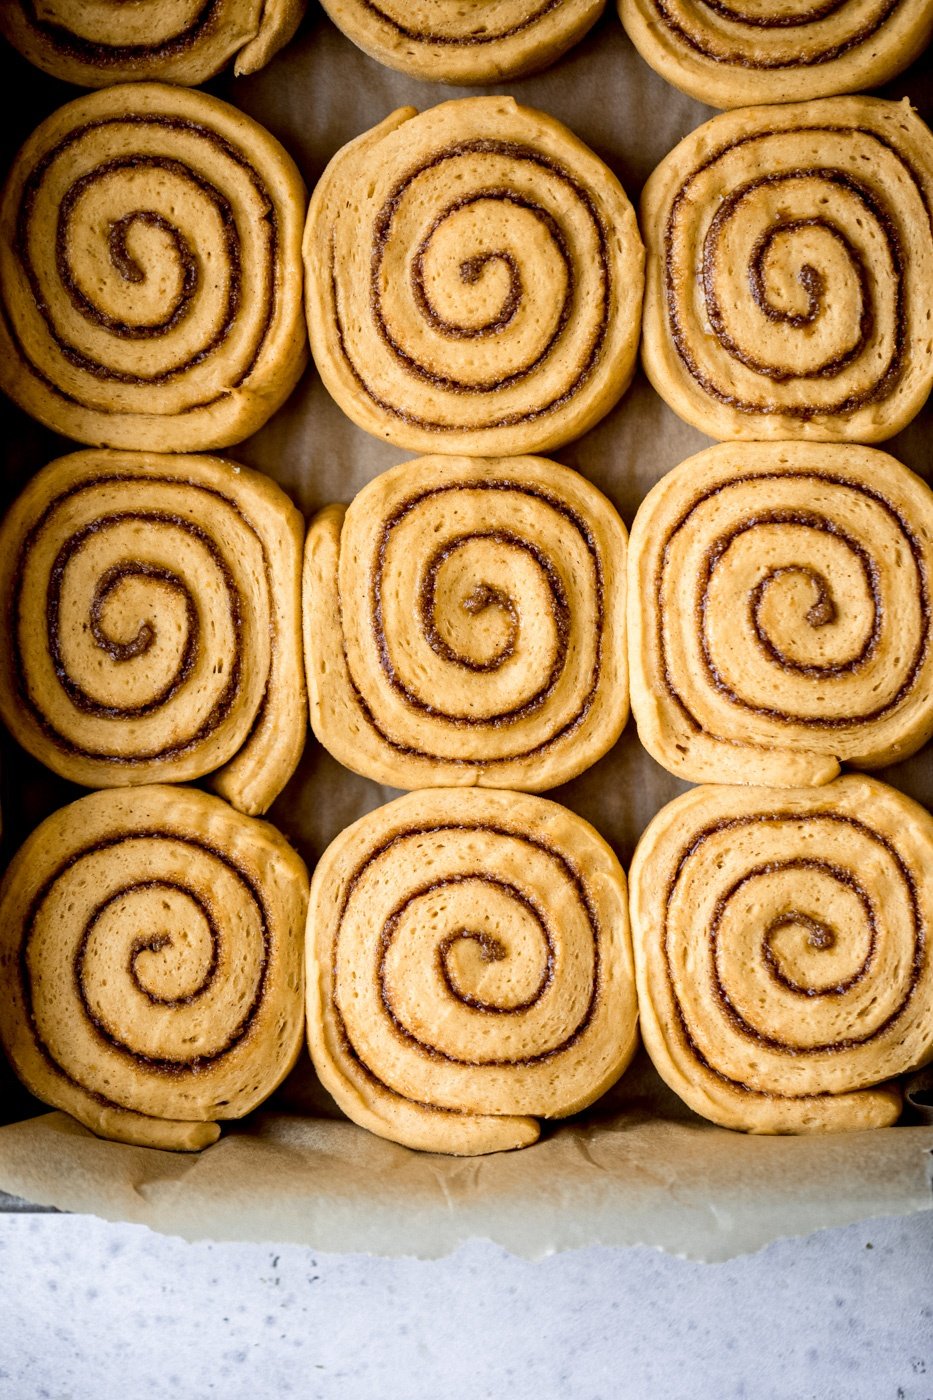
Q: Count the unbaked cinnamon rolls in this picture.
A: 12